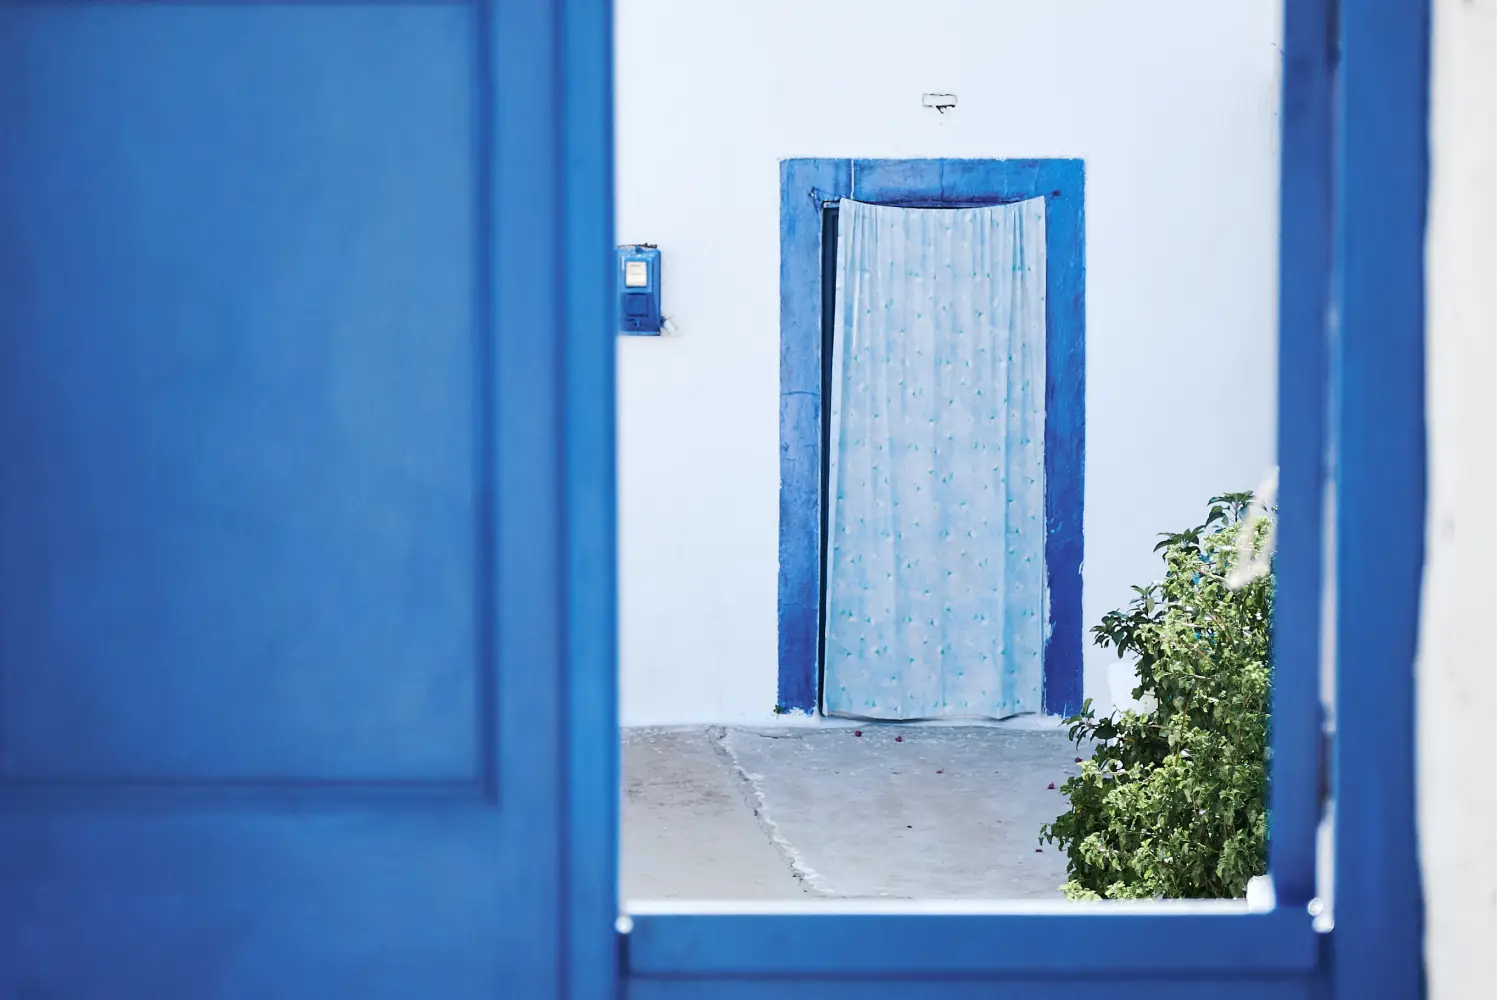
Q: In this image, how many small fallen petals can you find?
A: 6